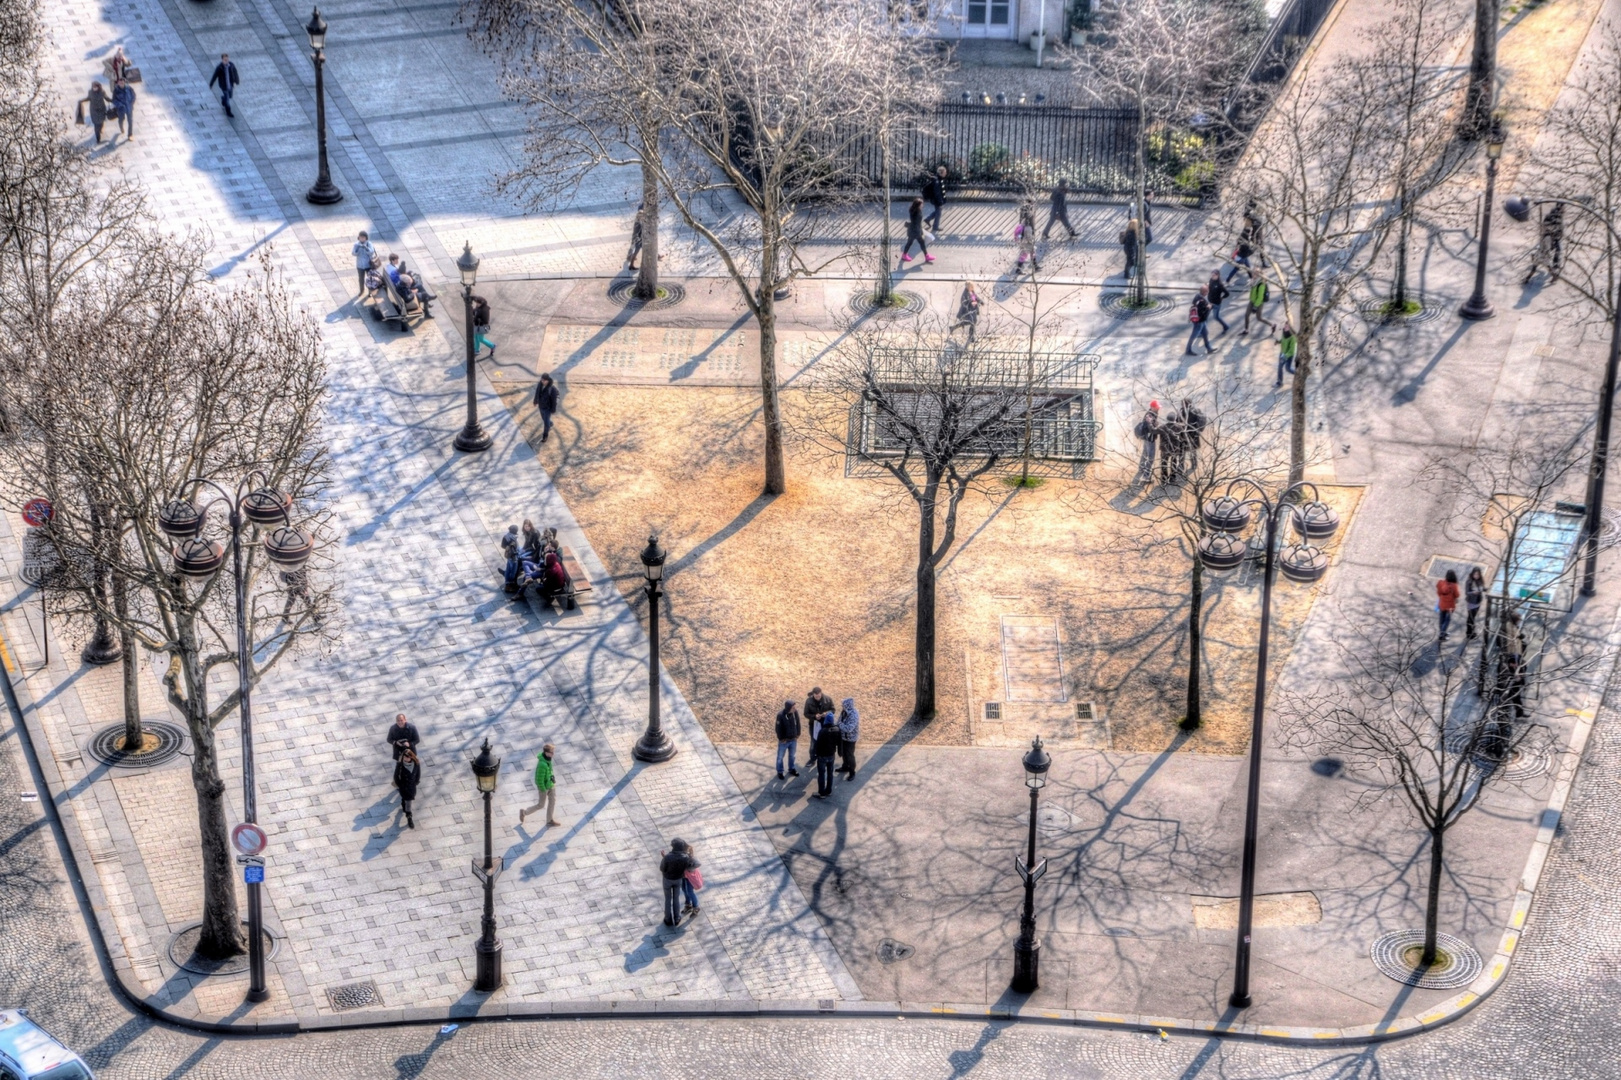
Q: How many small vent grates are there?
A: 2